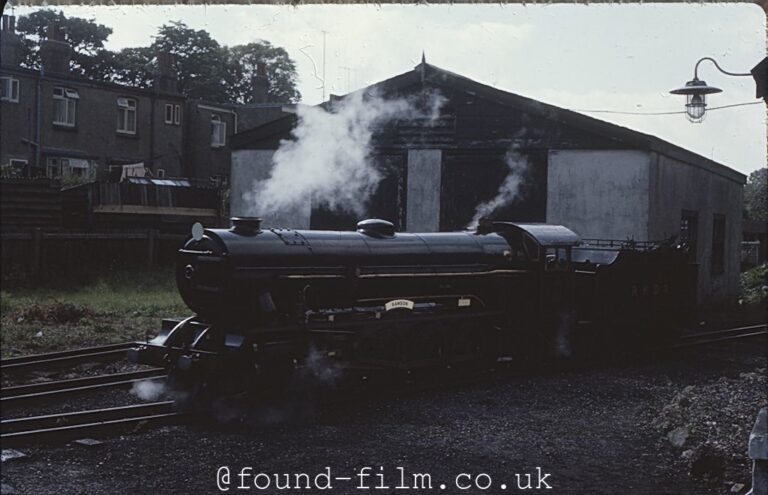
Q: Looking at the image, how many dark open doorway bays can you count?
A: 2